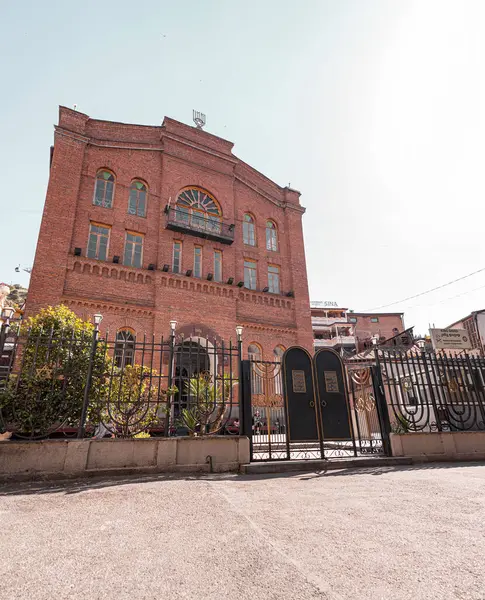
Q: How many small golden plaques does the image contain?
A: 2